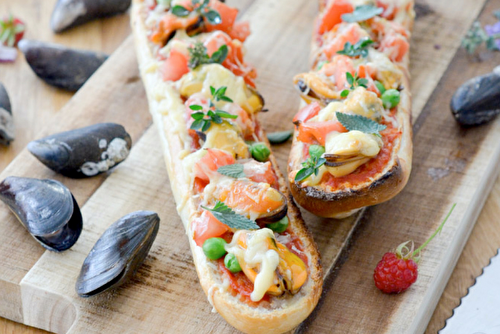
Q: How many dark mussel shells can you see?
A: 7